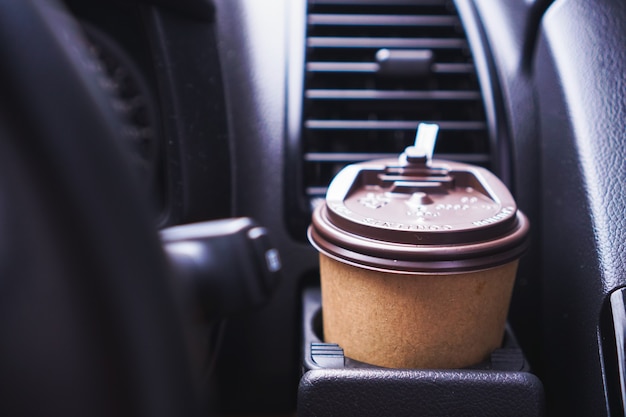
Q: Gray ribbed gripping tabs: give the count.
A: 2